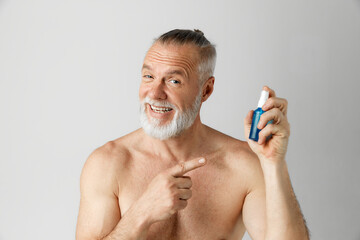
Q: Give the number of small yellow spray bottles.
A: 0